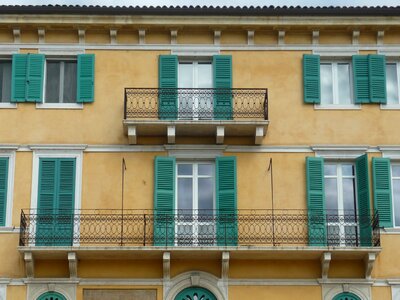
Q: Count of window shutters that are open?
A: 13